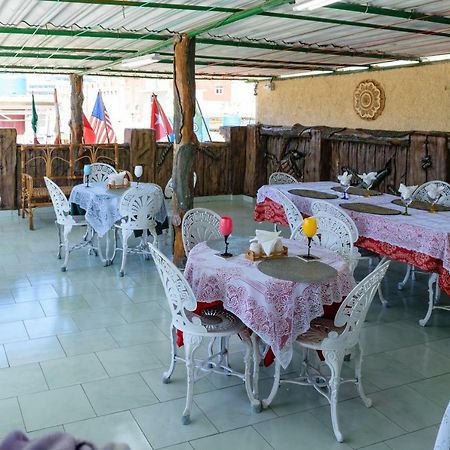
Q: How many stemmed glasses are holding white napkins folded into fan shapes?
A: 4